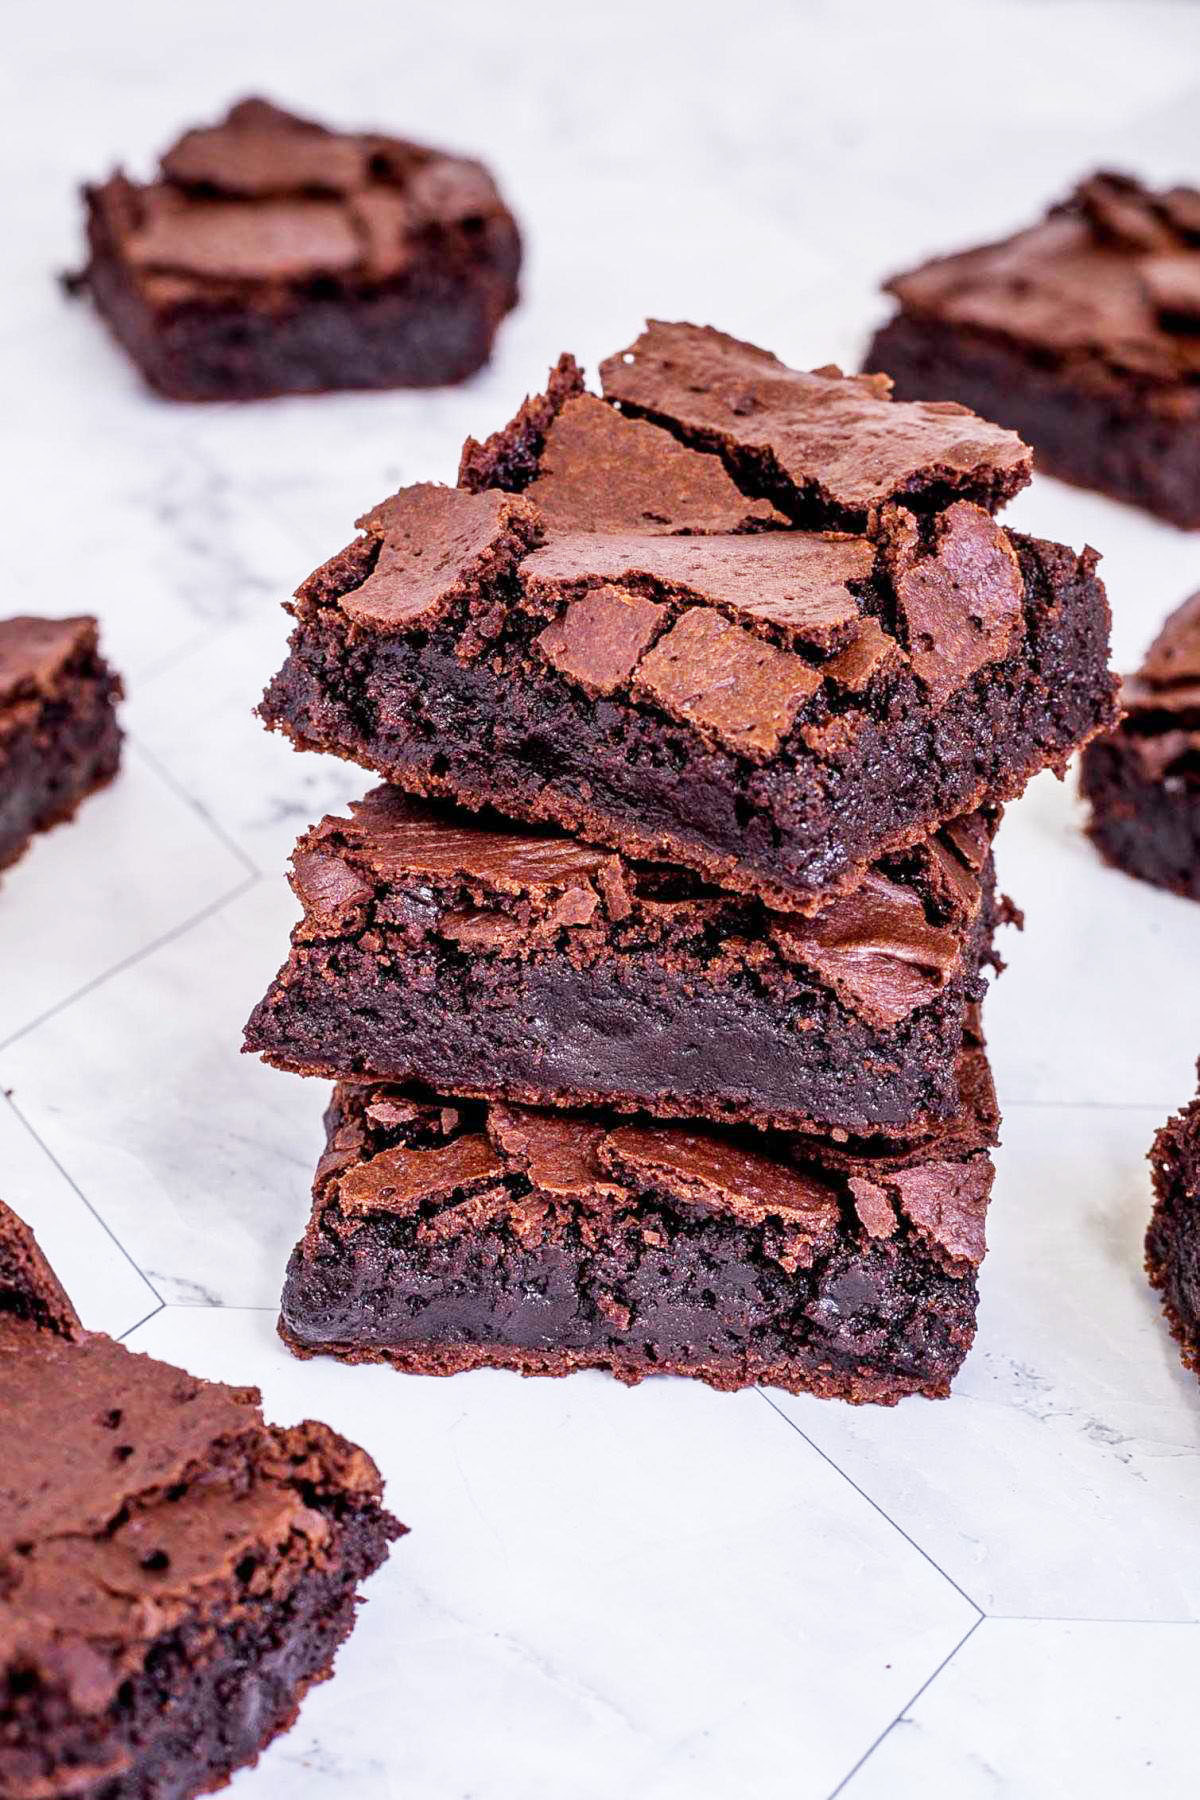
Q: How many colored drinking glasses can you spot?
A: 0